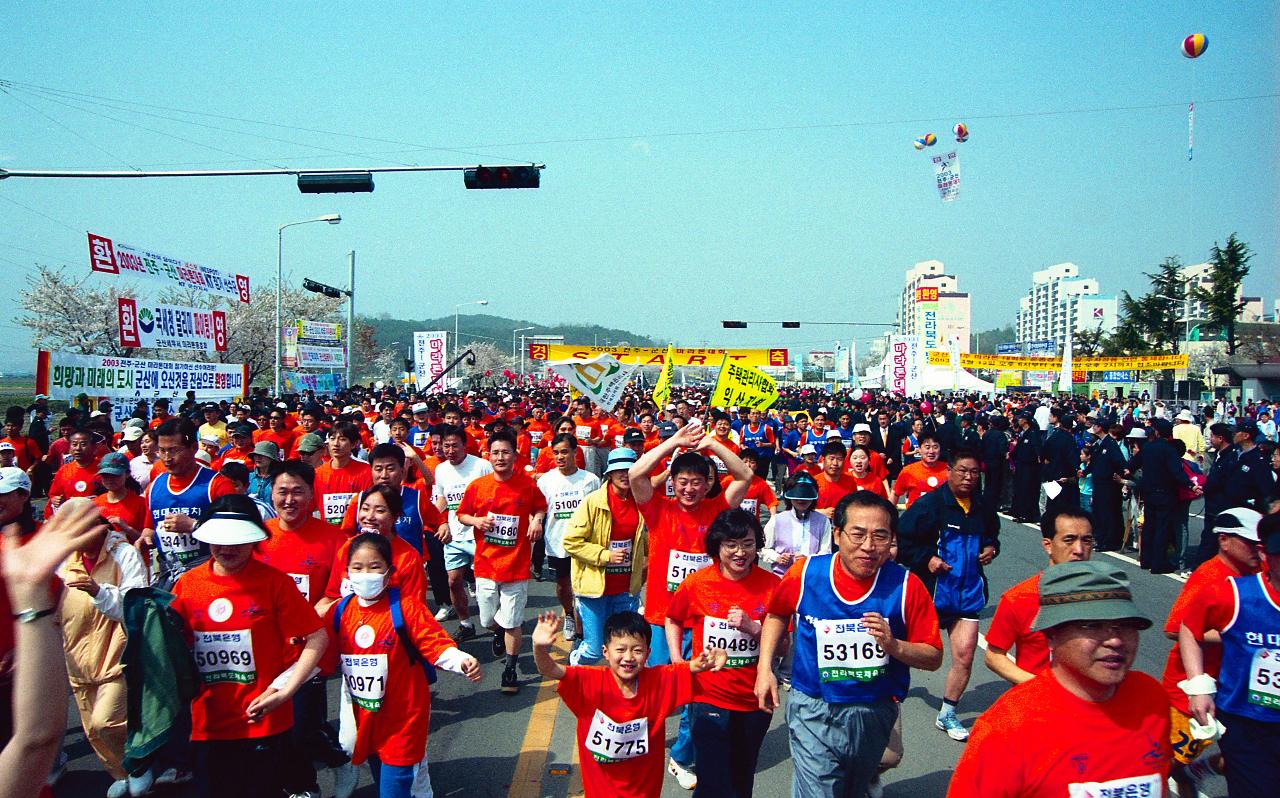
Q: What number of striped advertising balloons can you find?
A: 5